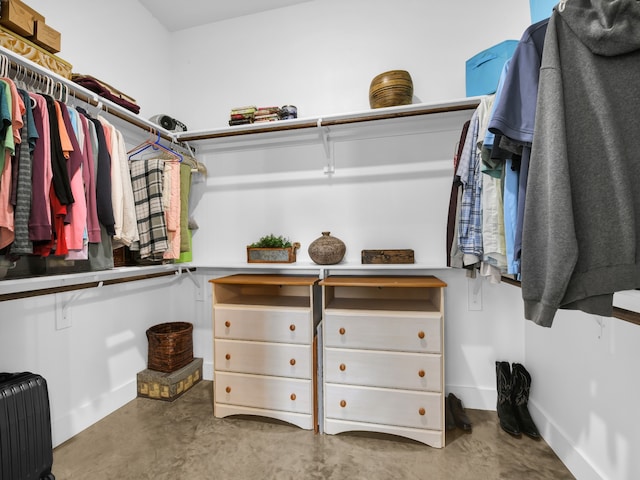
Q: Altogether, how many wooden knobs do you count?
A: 12